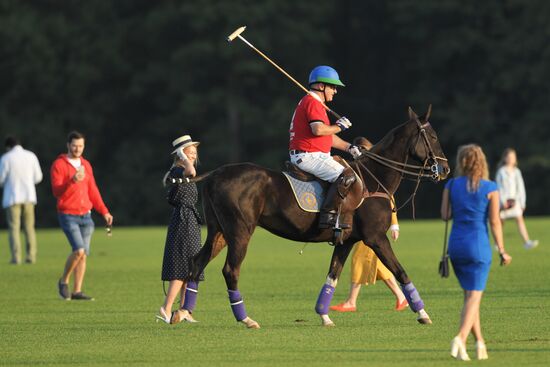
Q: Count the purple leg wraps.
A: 4